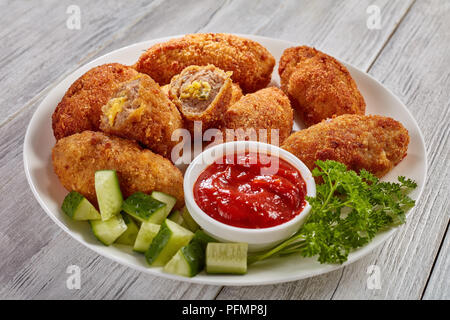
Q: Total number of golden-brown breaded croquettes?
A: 8